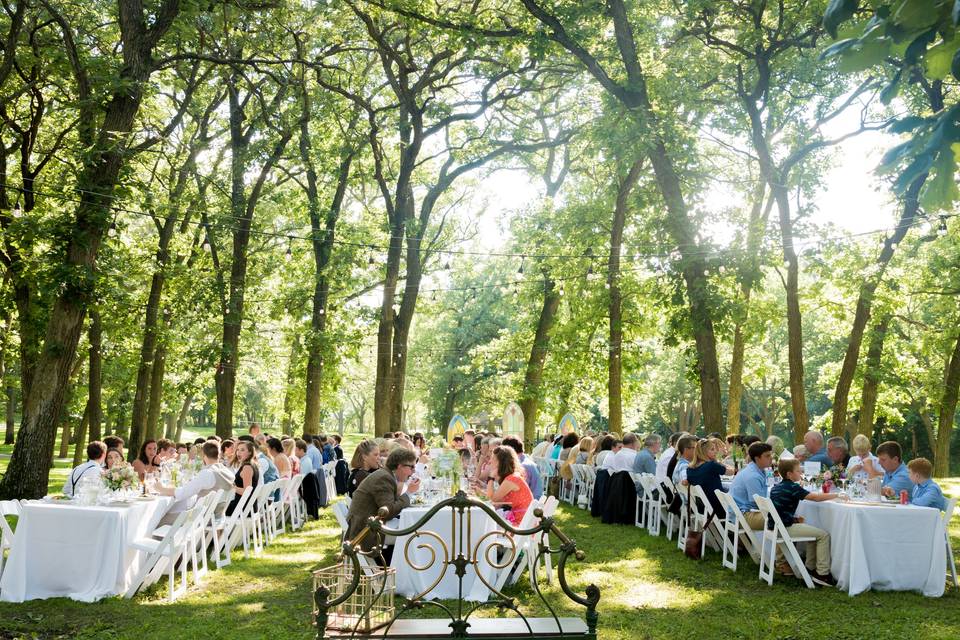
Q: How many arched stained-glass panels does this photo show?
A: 3